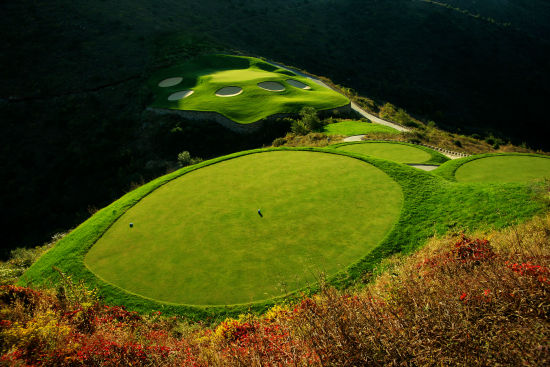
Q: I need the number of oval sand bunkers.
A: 5